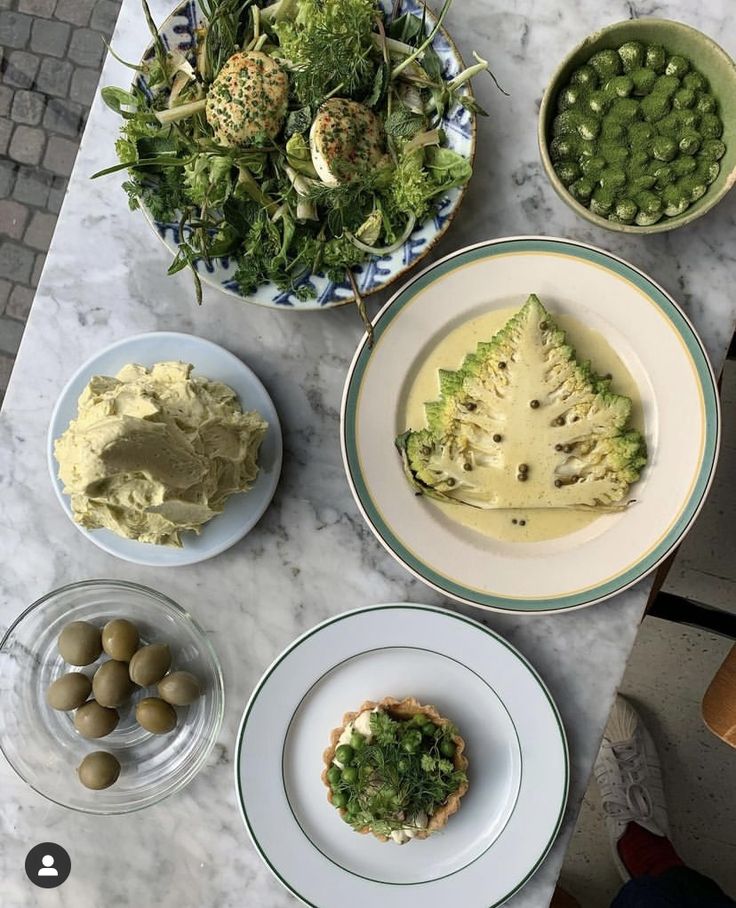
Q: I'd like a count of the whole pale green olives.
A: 9